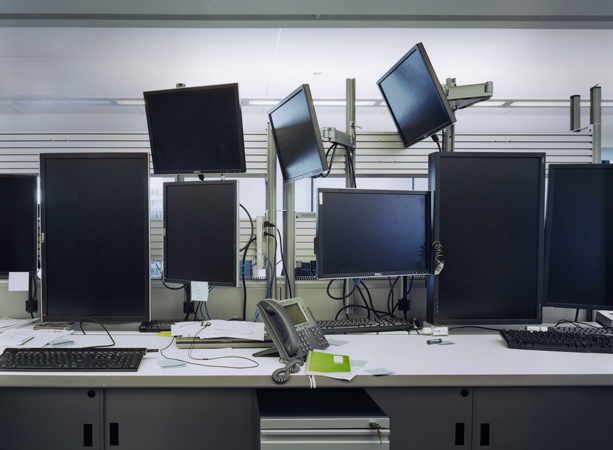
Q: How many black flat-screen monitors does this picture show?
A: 9